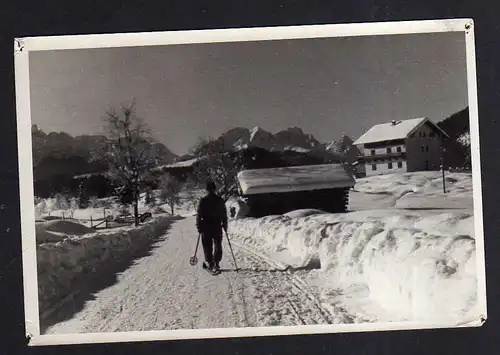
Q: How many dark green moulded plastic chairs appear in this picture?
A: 0